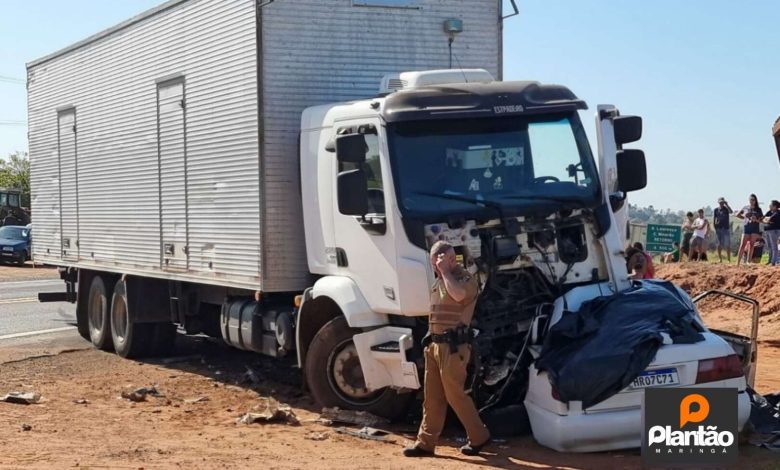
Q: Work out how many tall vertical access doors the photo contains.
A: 2